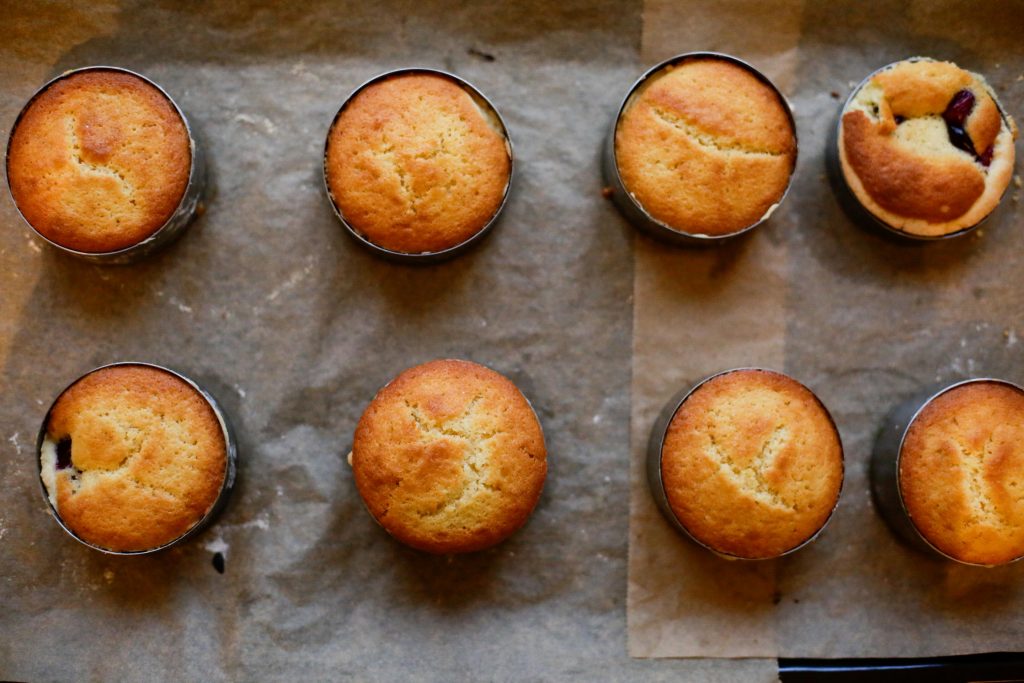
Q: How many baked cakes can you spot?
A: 8